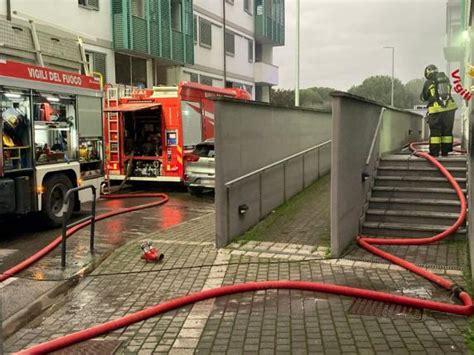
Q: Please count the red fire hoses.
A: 2